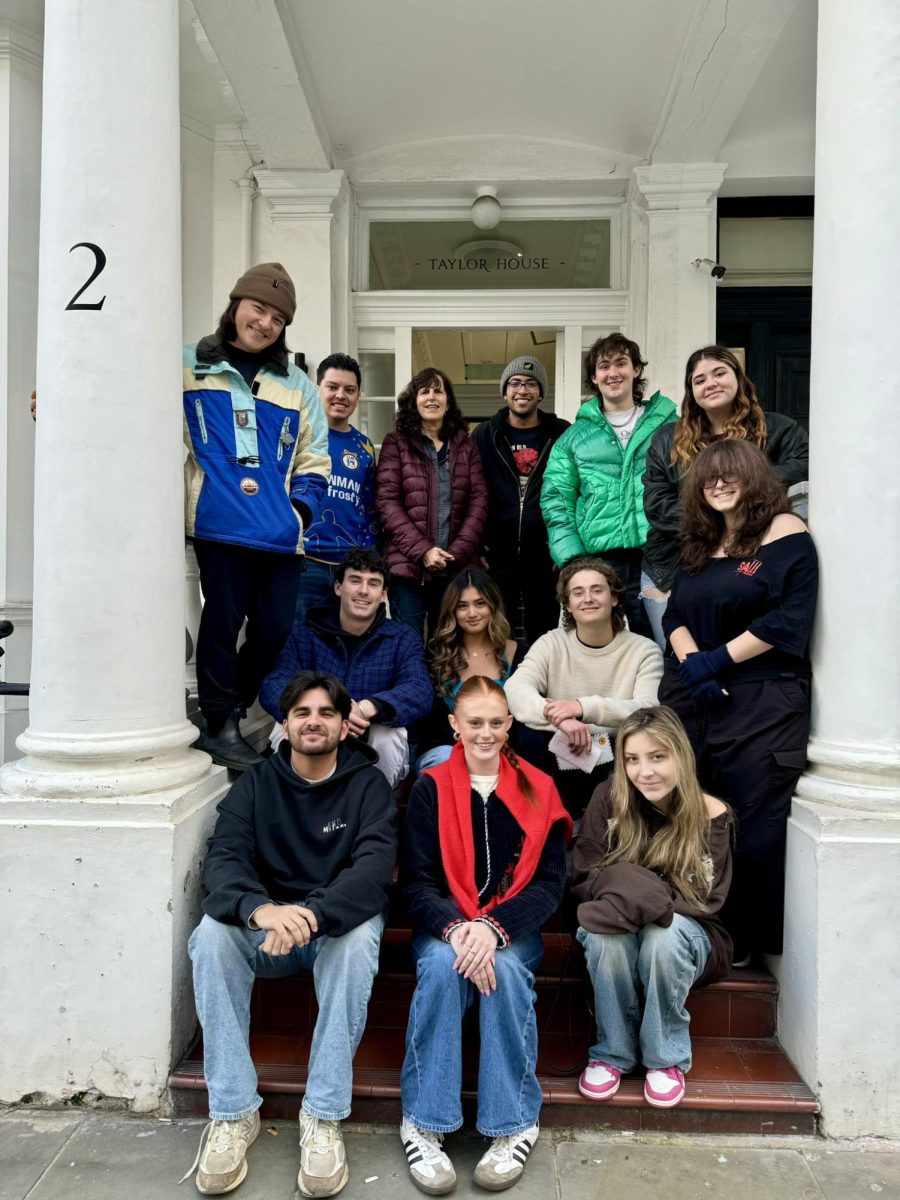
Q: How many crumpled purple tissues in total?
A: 0